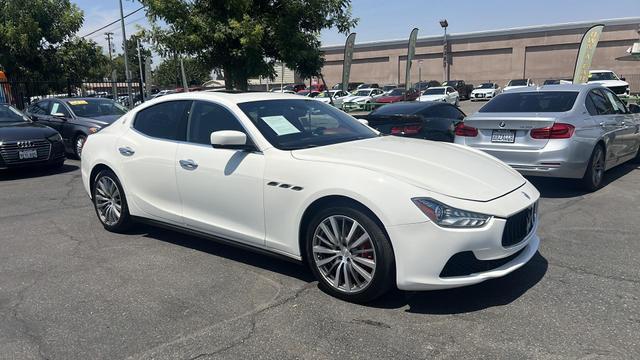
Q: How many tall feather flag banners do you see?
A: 3